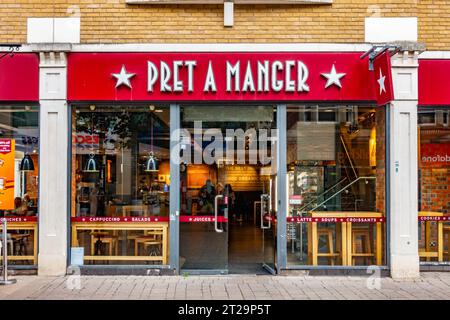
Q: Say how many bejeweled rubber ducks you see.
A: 0